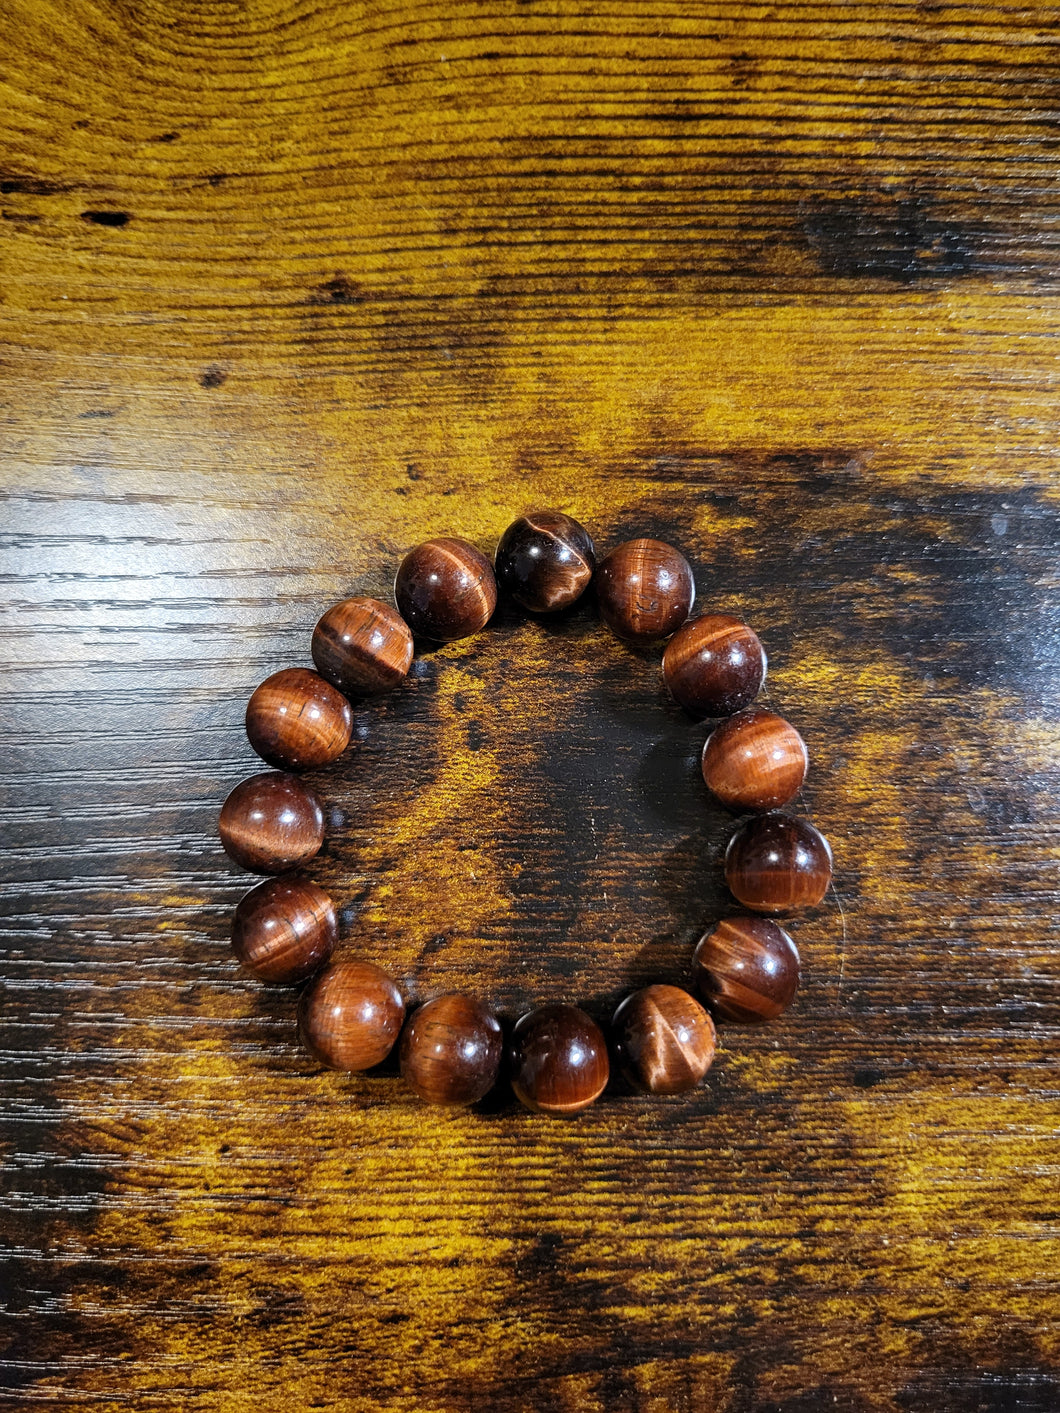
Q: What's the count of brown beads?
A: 15